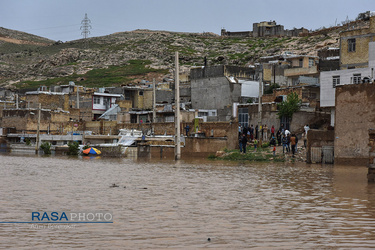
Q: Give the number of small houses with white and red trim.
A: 1